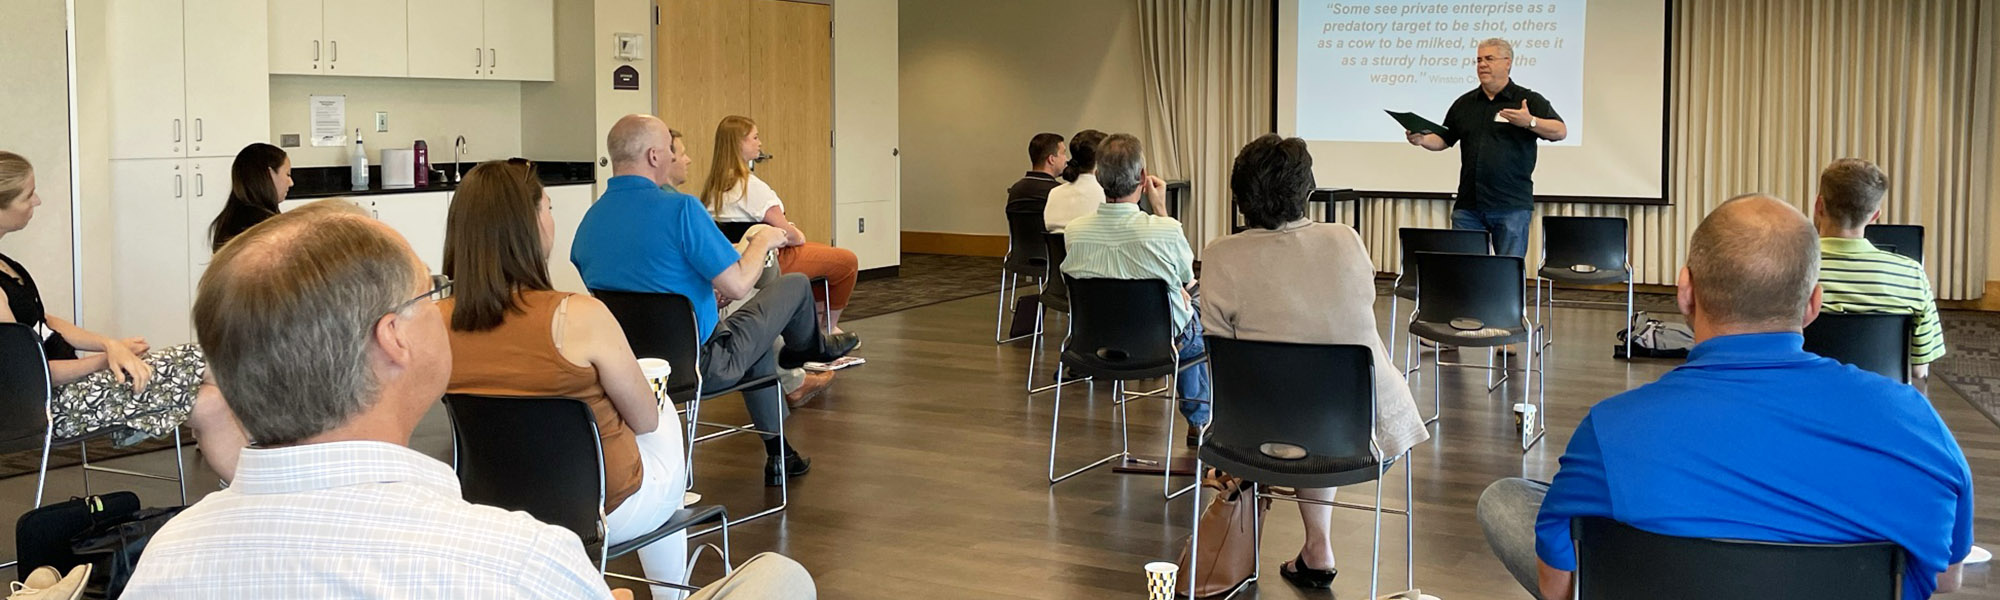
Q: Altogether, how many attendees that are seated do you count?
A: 13